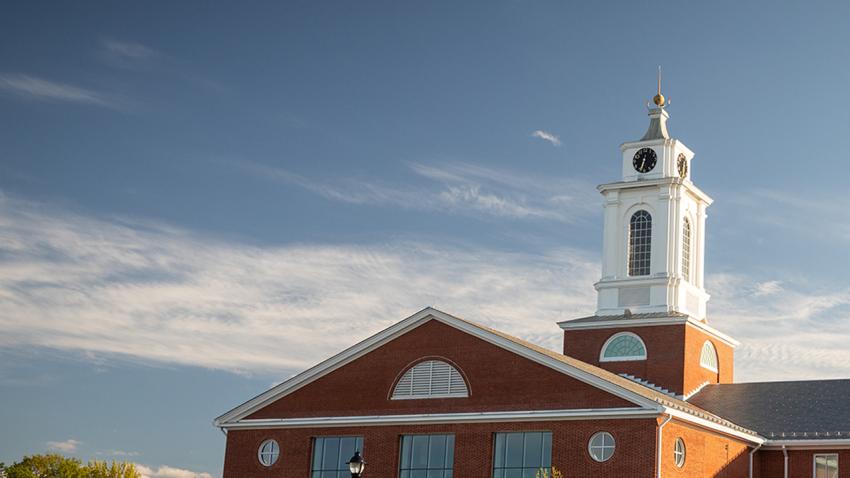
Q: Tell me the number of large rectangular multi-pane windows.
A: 3